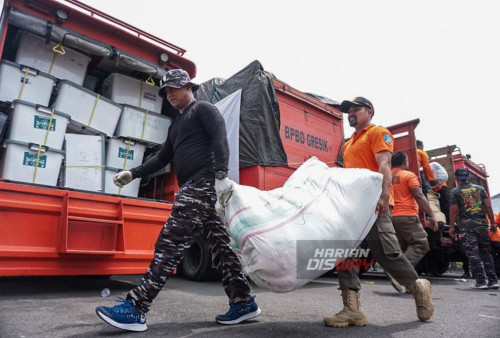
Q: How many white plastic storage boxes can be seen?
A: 10